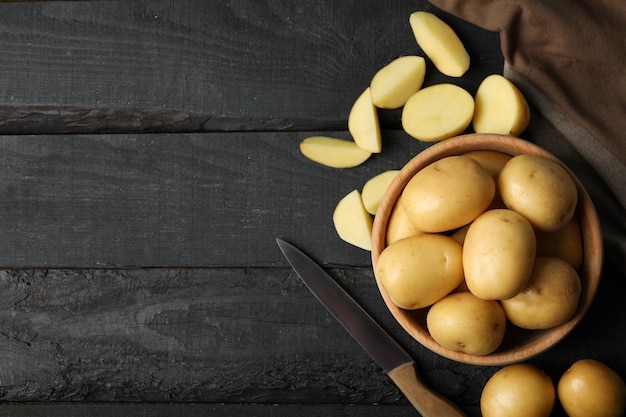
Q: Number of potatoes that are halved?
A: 2